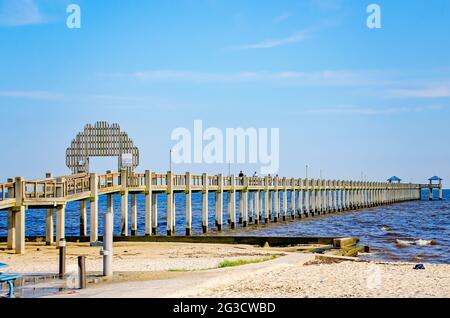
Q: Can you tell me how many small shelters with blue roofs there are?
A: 2